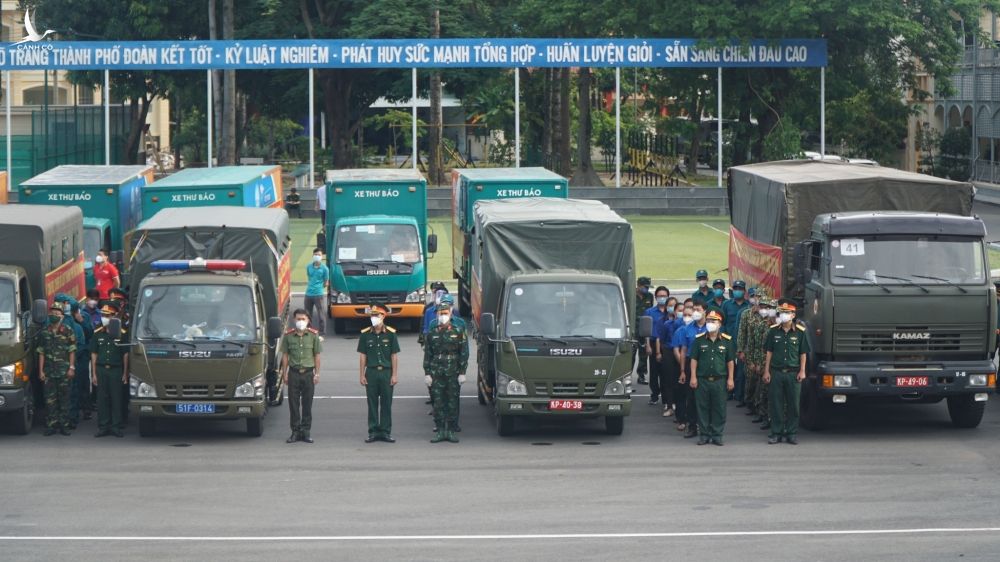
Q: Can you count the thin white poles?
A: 9